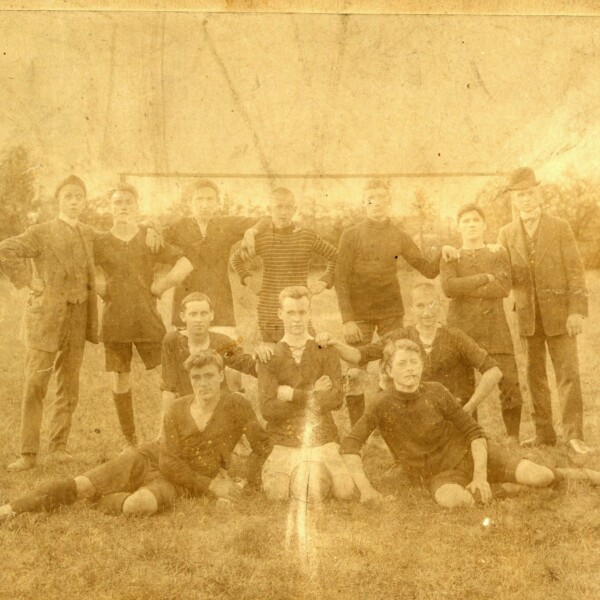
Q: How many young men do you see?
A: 12